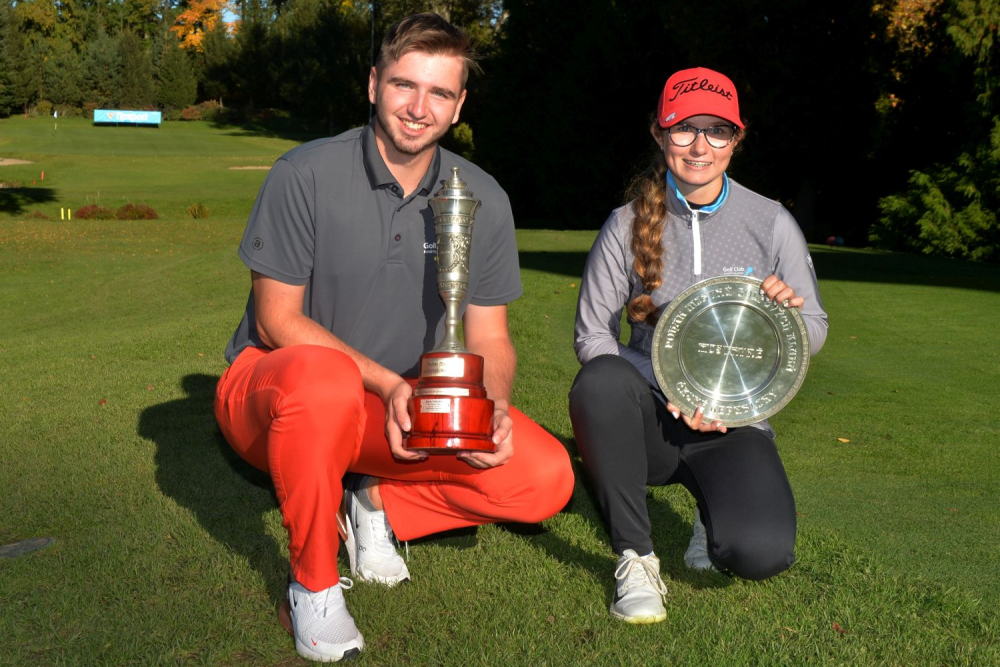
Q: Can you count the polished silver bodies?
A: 2